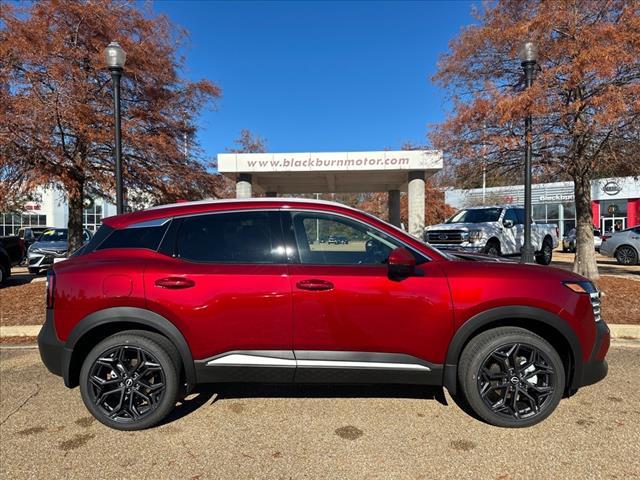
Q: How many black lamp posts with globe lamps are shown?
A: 2